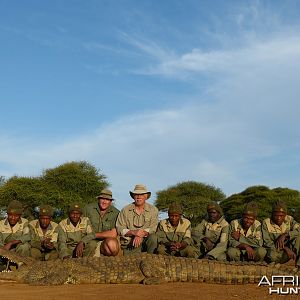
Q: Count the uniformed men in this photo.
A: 7